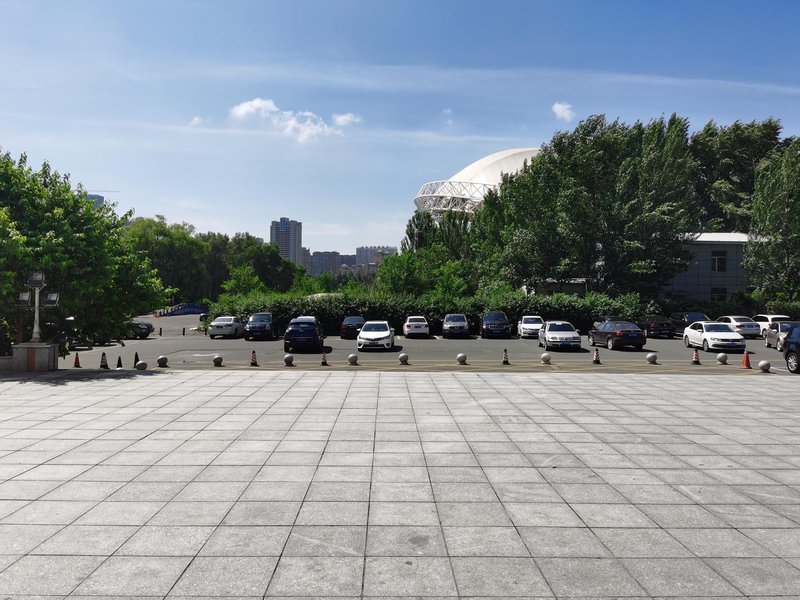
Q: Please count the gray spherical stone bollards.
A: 11